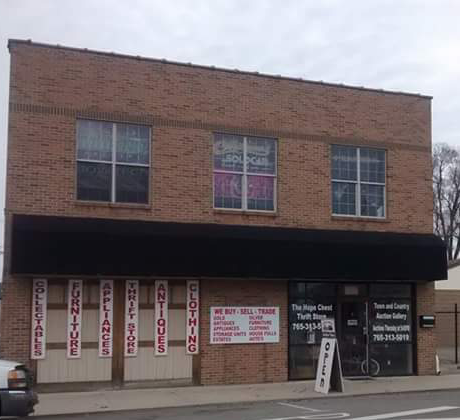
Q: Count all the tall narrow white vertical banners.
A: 6